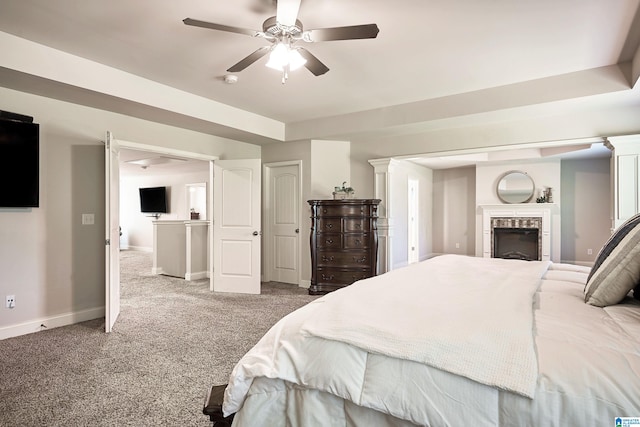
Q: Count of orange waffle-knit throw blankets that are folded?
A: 0